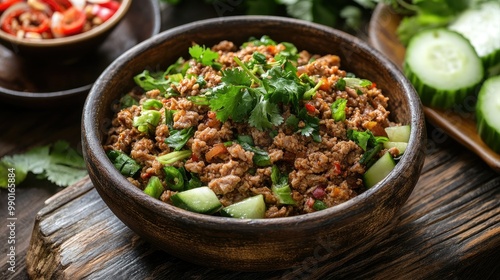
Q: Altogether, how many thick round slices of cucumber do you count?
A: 3